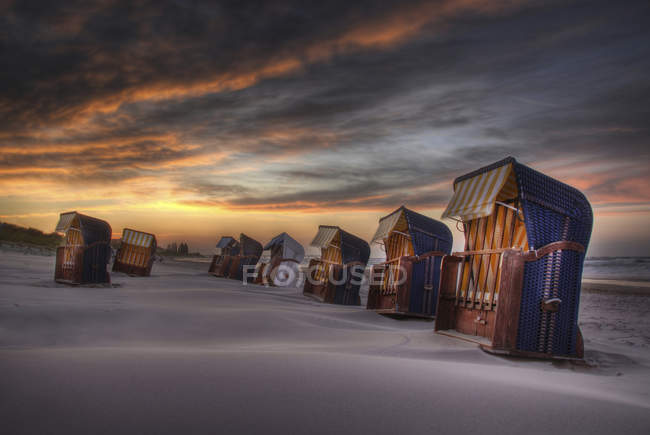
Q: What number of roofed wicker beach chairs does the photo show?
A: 8